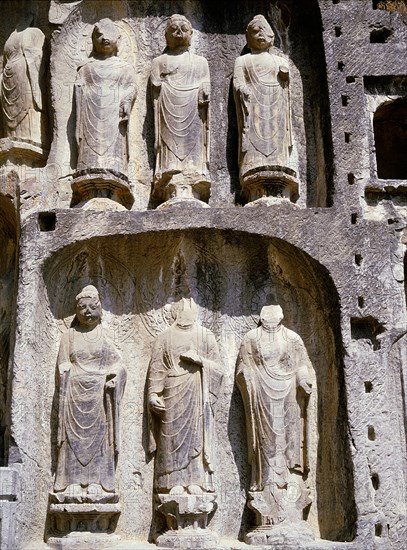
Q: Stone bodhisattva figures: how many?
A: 7